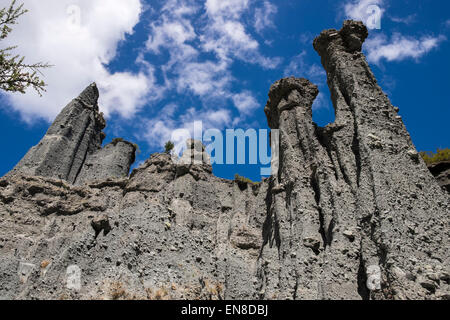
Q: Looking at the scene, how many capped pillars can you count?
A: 2